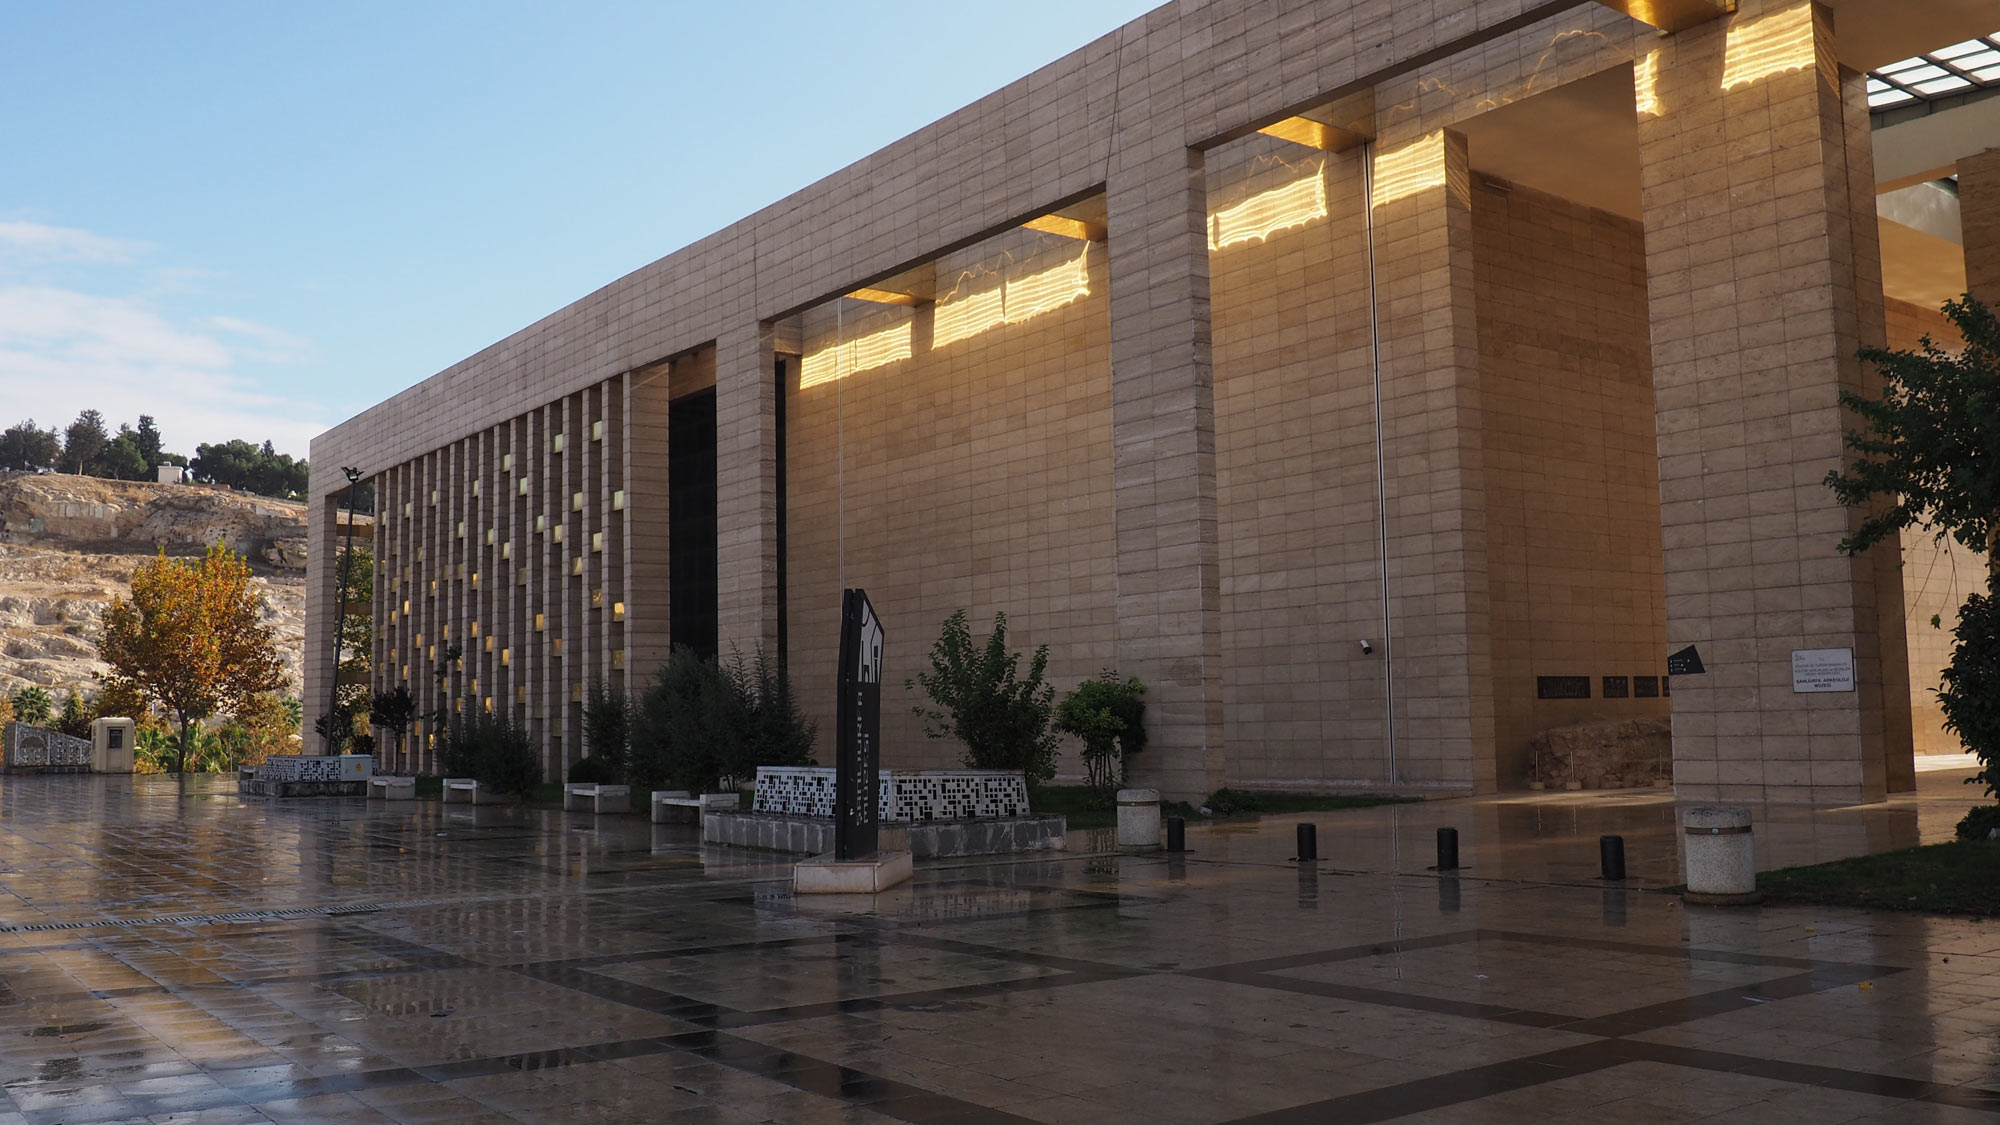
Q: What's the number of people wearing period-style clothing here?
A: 0